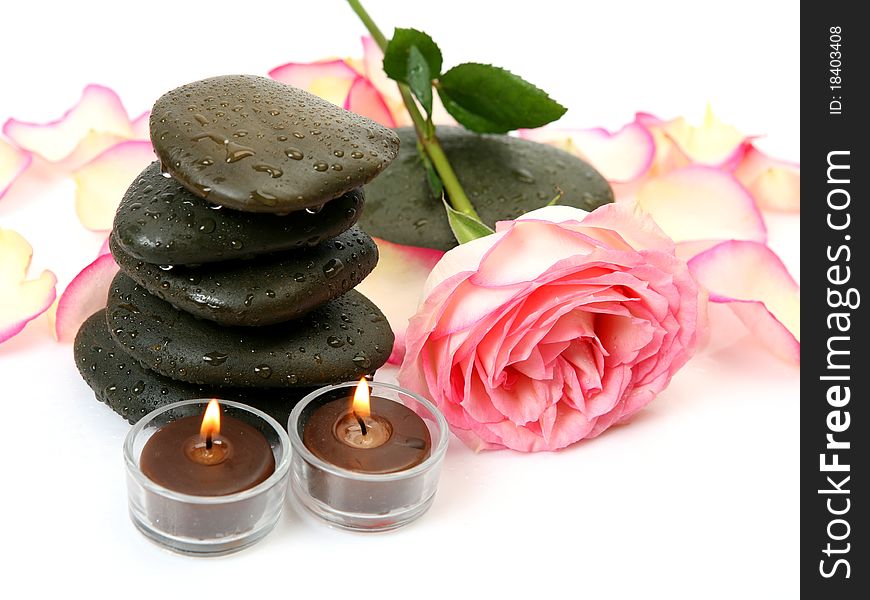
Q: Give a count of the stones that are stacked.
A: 5